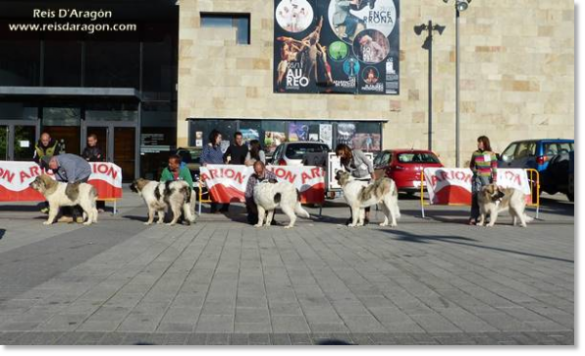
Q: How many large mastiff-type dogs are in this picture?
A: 5